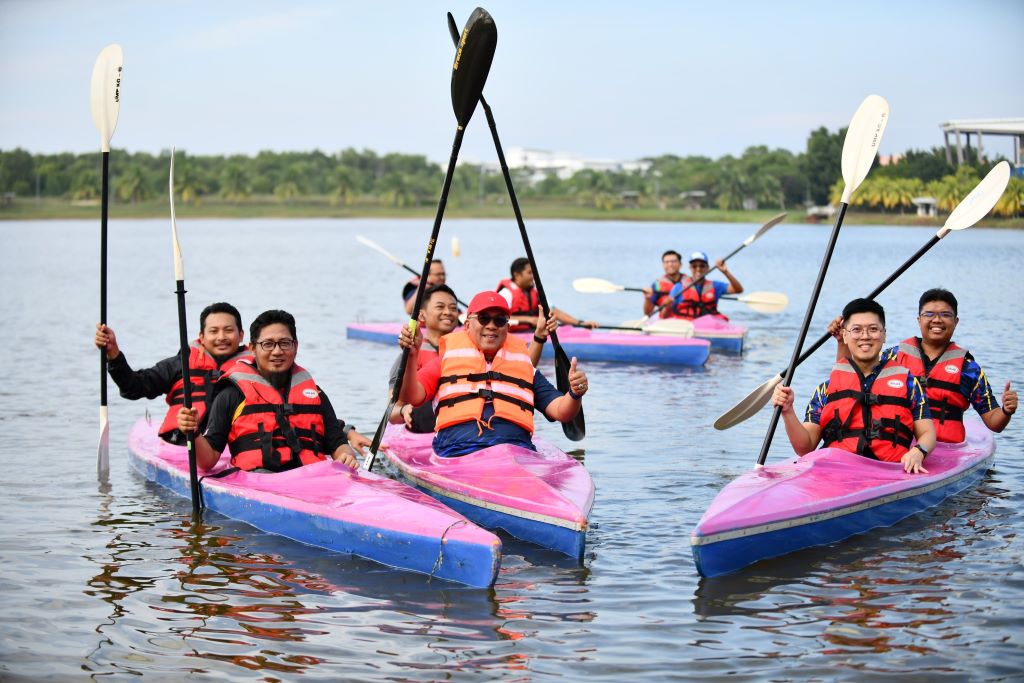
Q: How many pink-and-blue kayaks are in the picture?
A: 5